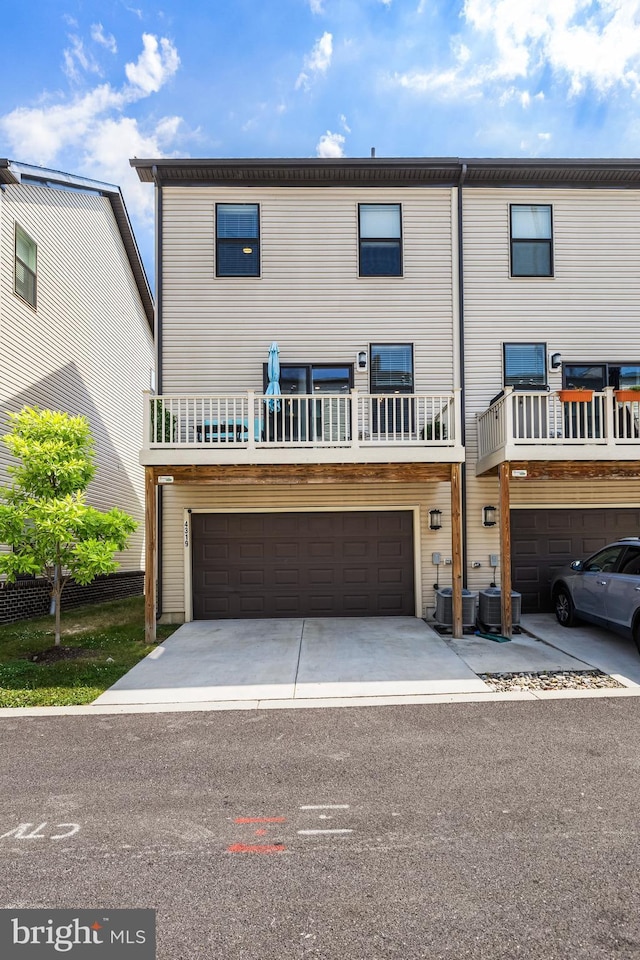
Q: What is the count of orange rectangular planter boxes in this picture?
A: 2